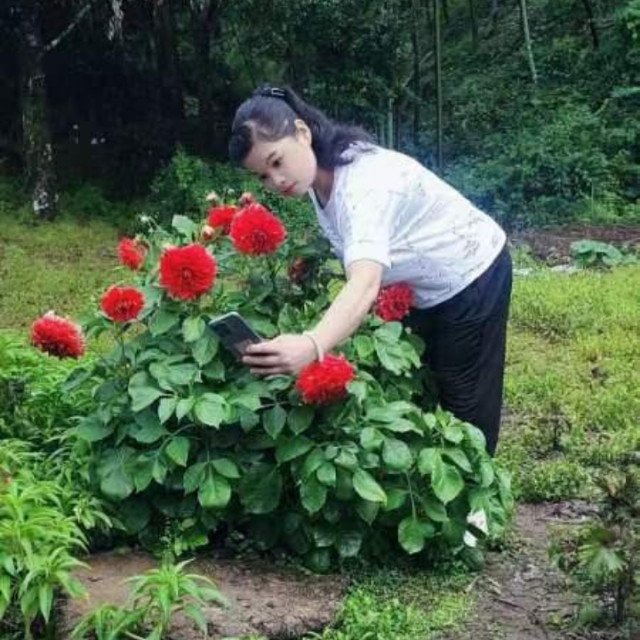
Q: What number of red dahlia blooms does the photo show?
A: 8